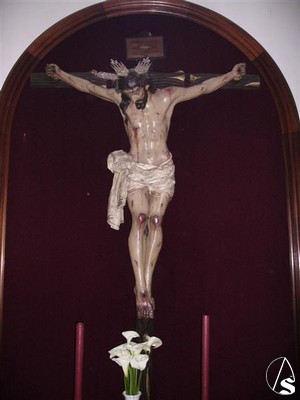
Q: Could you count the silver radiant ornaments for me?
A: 3